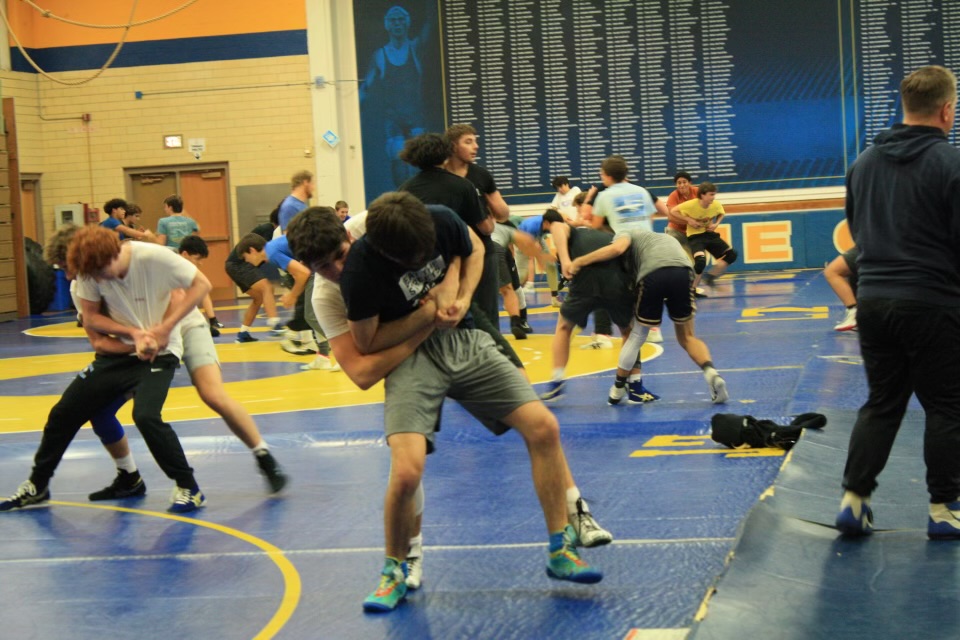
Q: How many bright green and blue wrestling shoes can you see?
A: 2